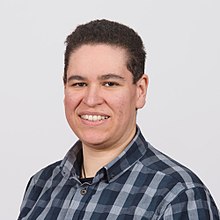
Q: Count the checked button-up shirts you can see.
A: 1